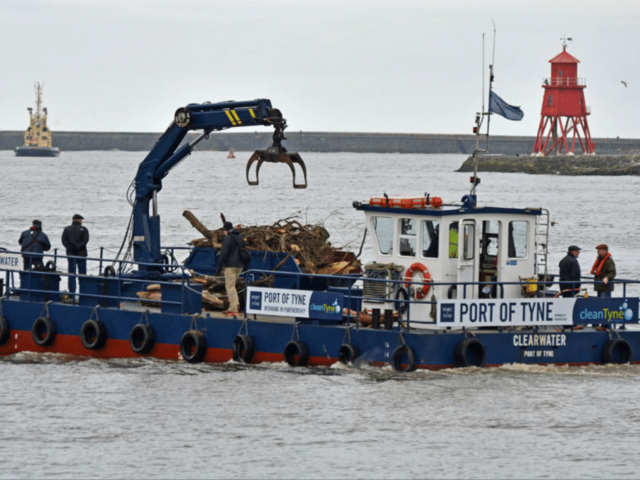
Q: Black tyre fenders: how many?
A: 11